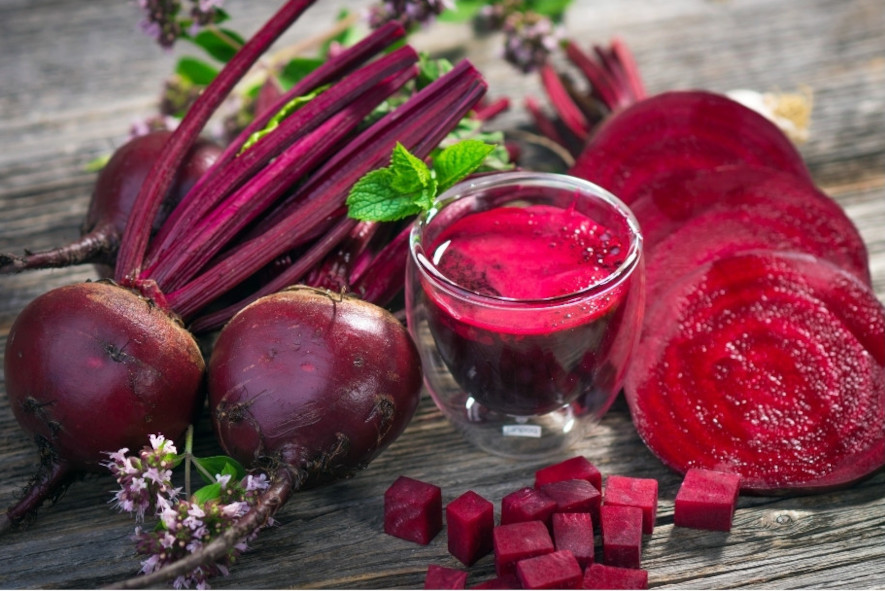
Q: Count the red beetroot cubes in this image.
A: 14